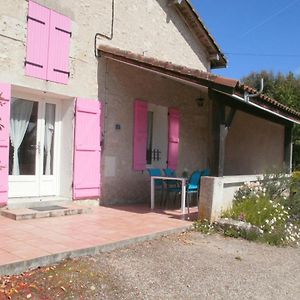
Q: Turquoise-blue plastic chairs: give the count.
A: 4